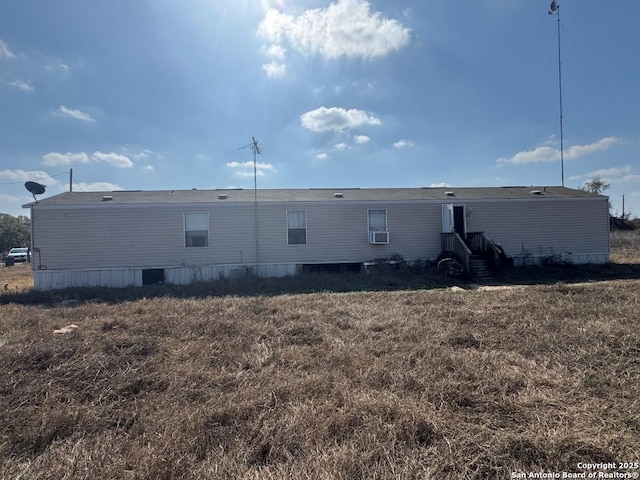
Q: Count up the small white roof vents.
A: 5